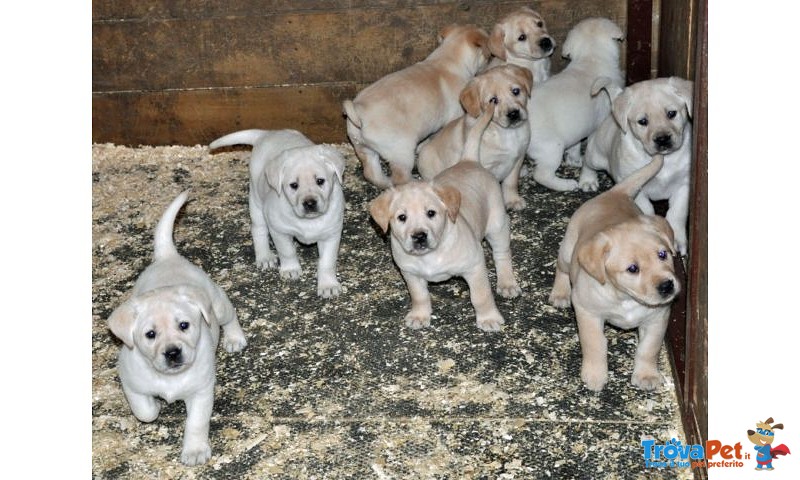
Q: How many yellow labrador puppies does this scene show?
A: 9